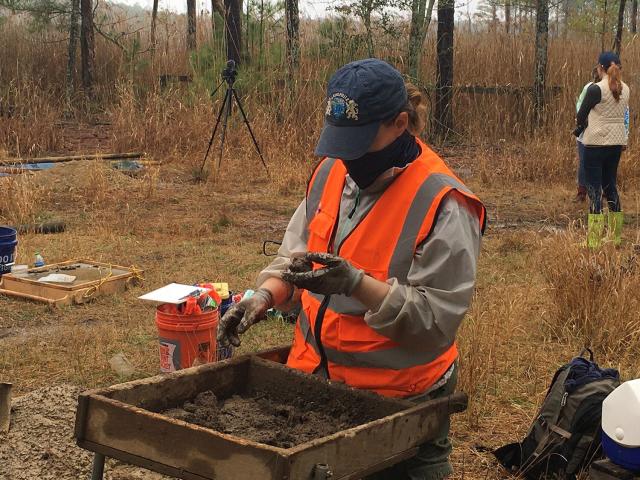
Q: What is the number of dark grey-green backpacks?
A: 1